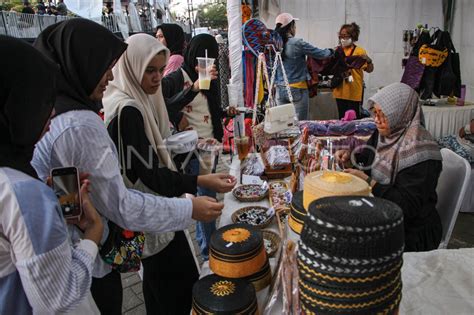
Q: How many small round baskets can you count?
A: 3